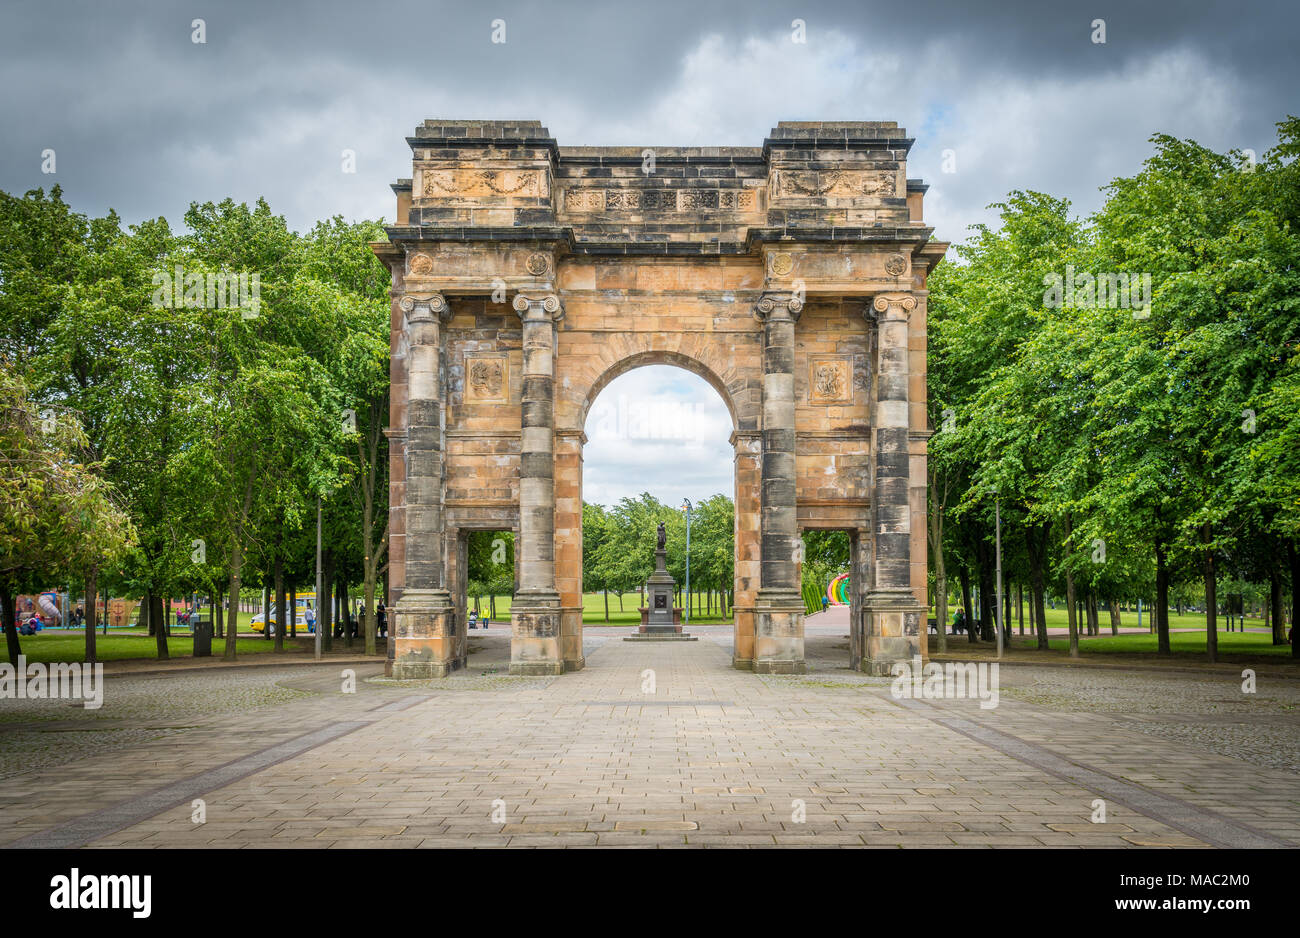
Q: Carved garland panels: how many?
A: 2